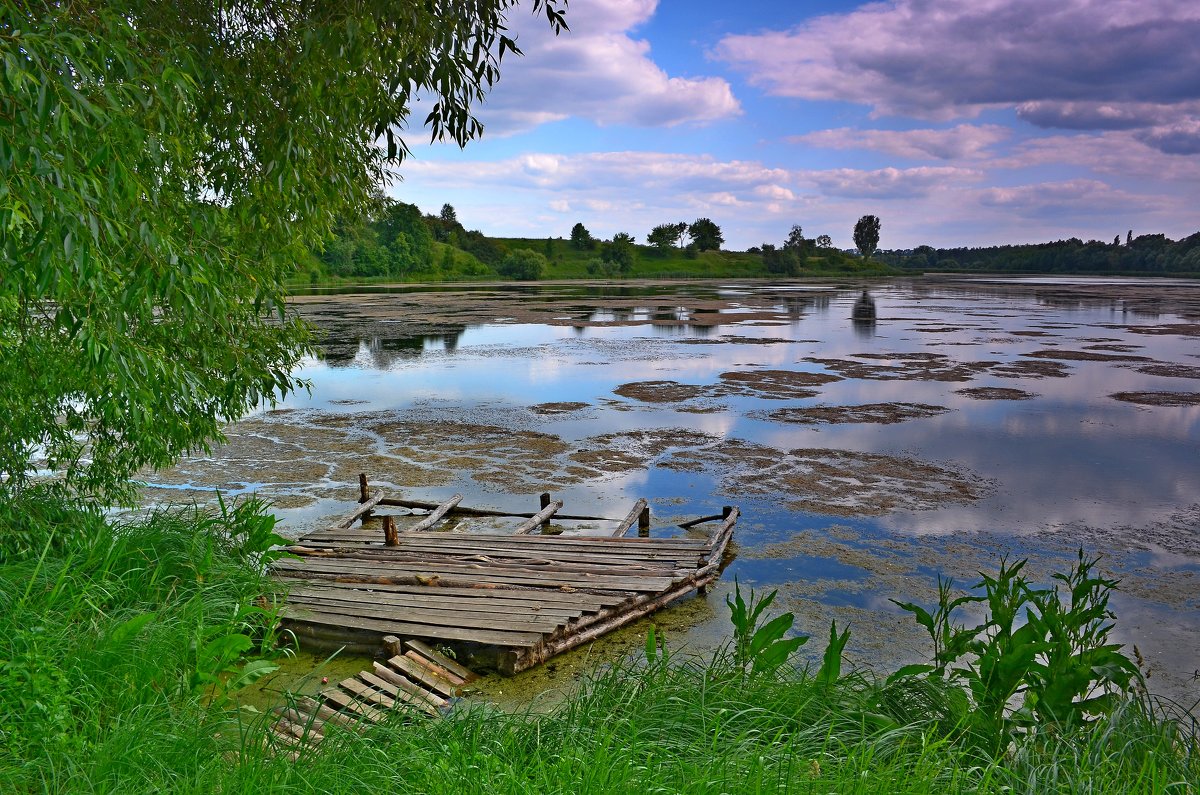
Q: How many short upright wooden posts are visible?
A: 6